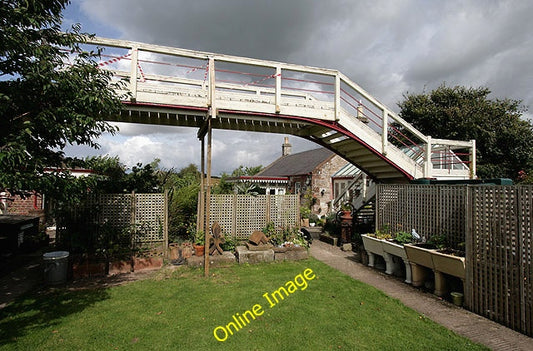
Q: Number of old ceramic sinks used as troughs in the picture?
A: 4